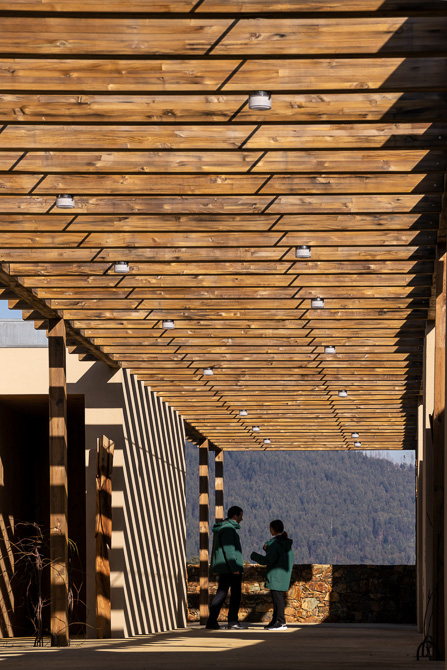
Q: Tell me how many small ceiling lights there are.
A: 14